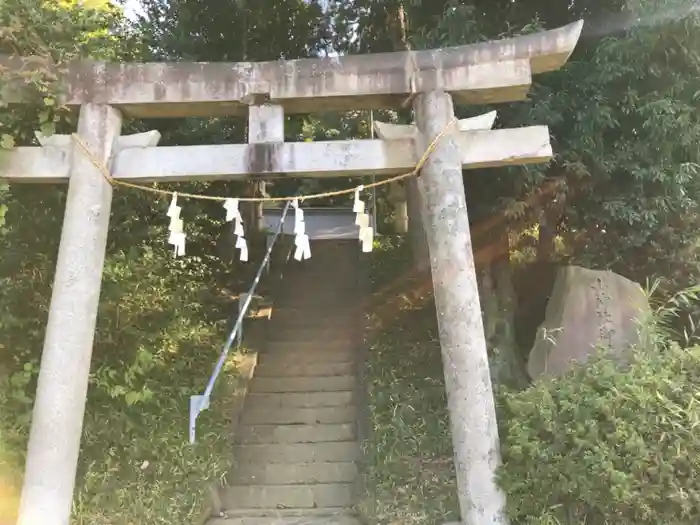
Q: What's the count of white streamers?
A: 4